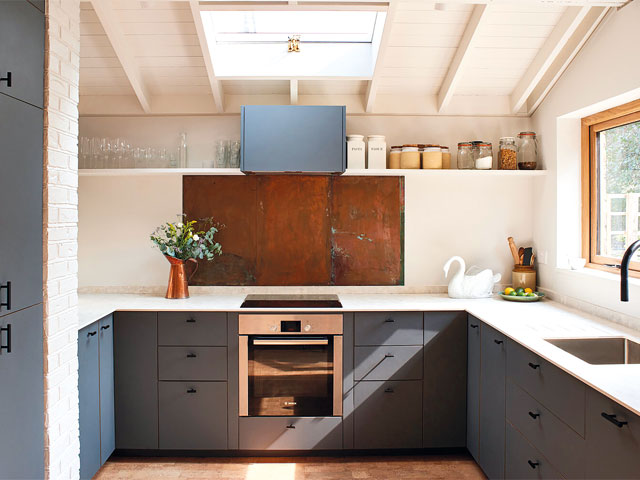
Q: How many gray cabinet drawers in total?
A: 10